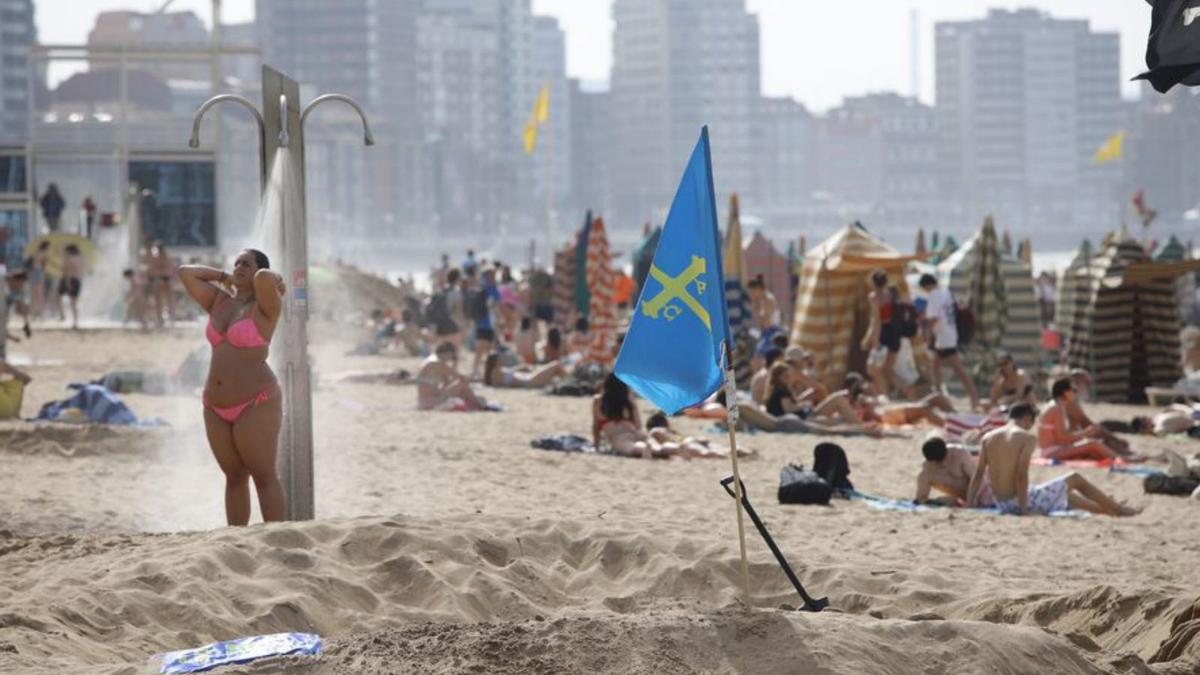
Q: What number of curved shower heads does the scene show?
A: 3